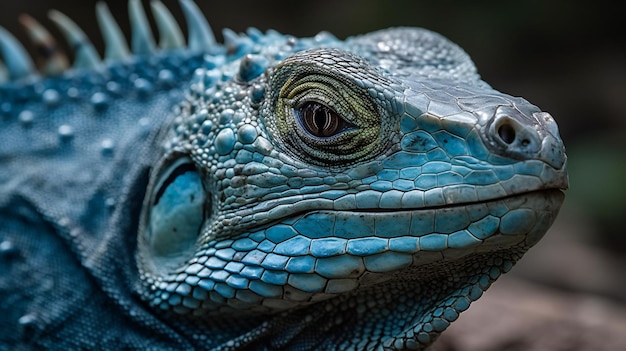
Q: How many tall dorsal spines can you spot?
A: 7